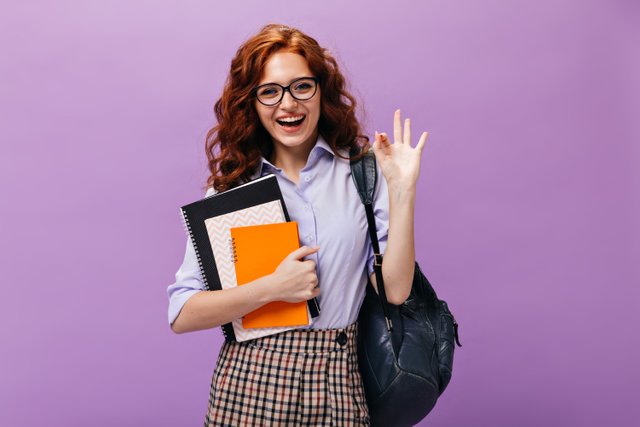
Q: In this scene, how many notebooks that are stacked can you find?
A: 3